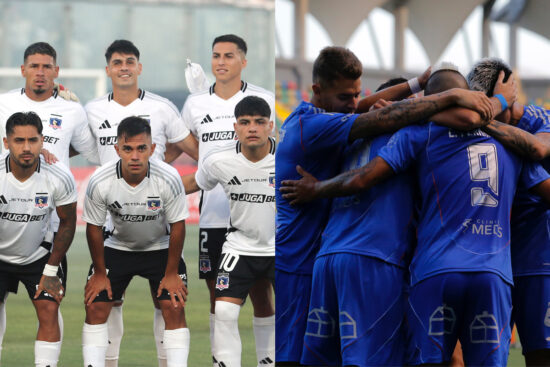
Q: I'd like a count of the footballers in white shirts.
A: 6